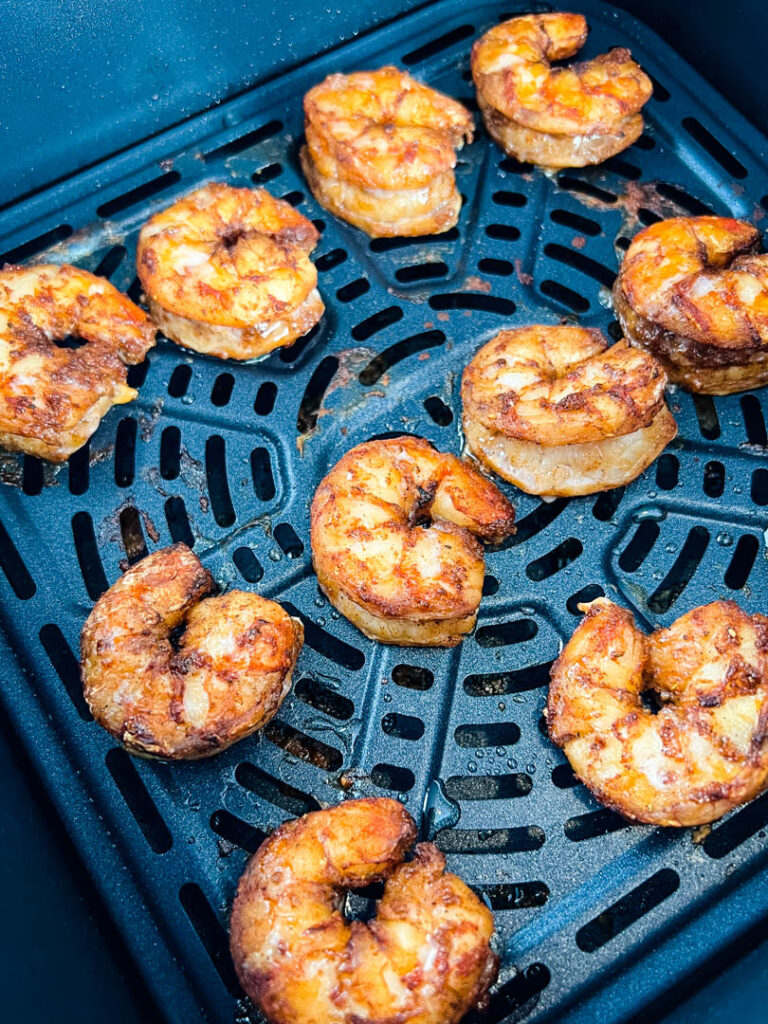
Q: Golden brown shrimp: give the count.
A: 10